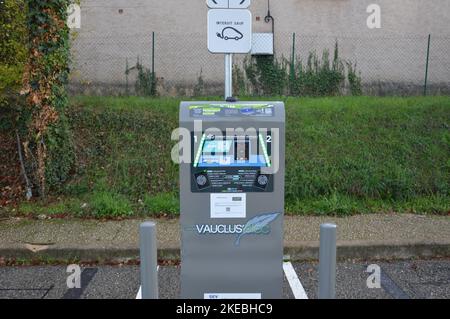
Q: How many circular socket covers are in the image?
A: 2